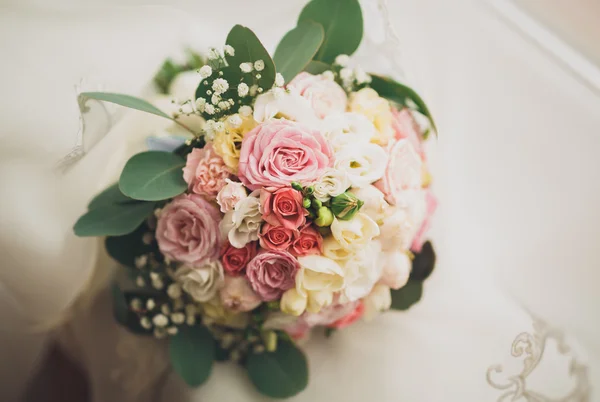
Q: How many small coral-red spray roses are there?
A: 4